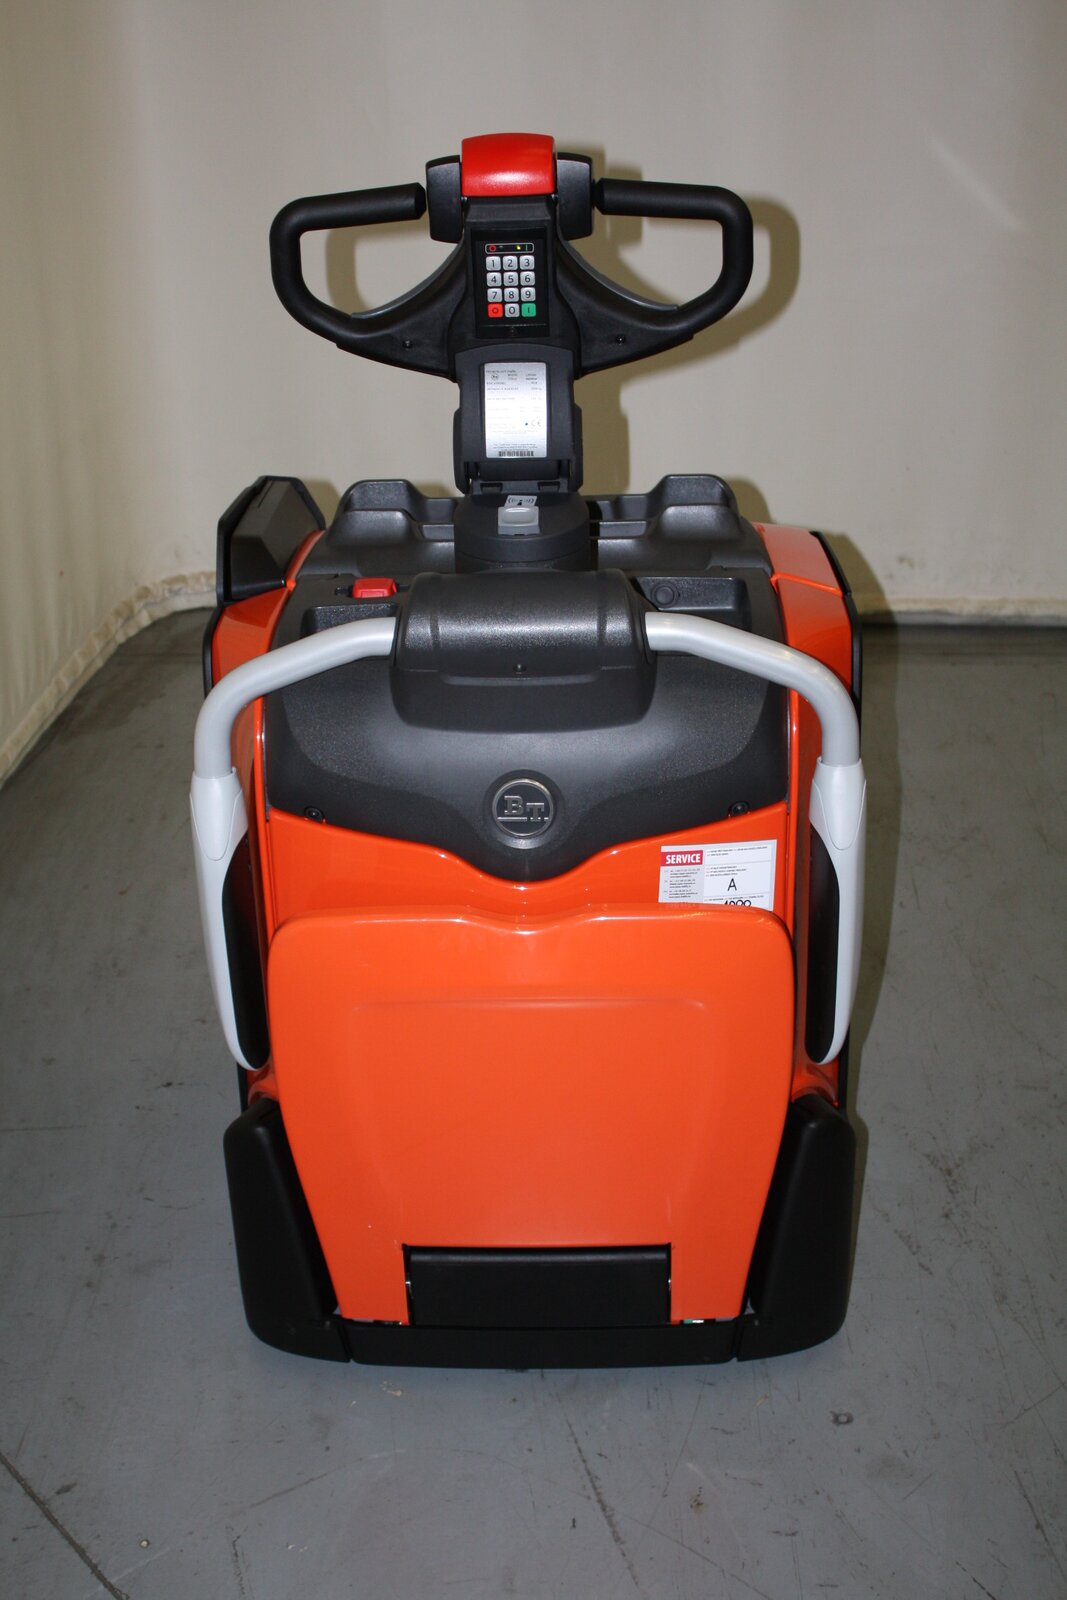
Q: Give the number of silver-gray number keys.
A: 10